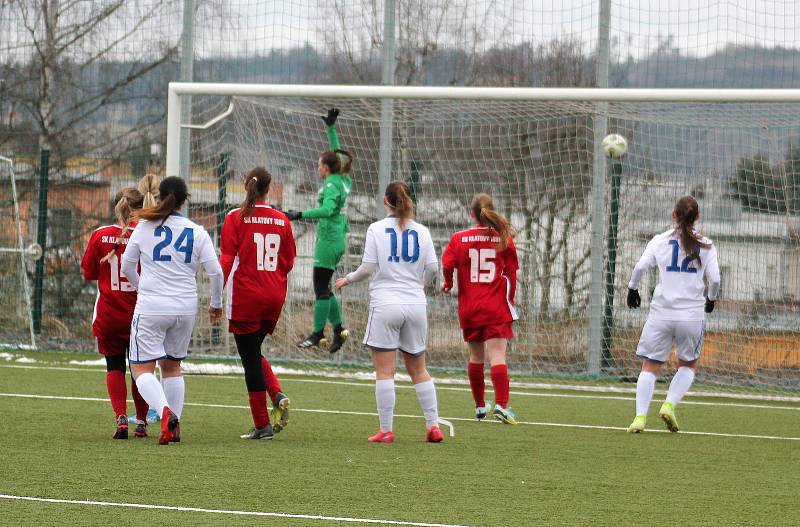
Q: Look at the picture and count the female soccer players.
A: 8